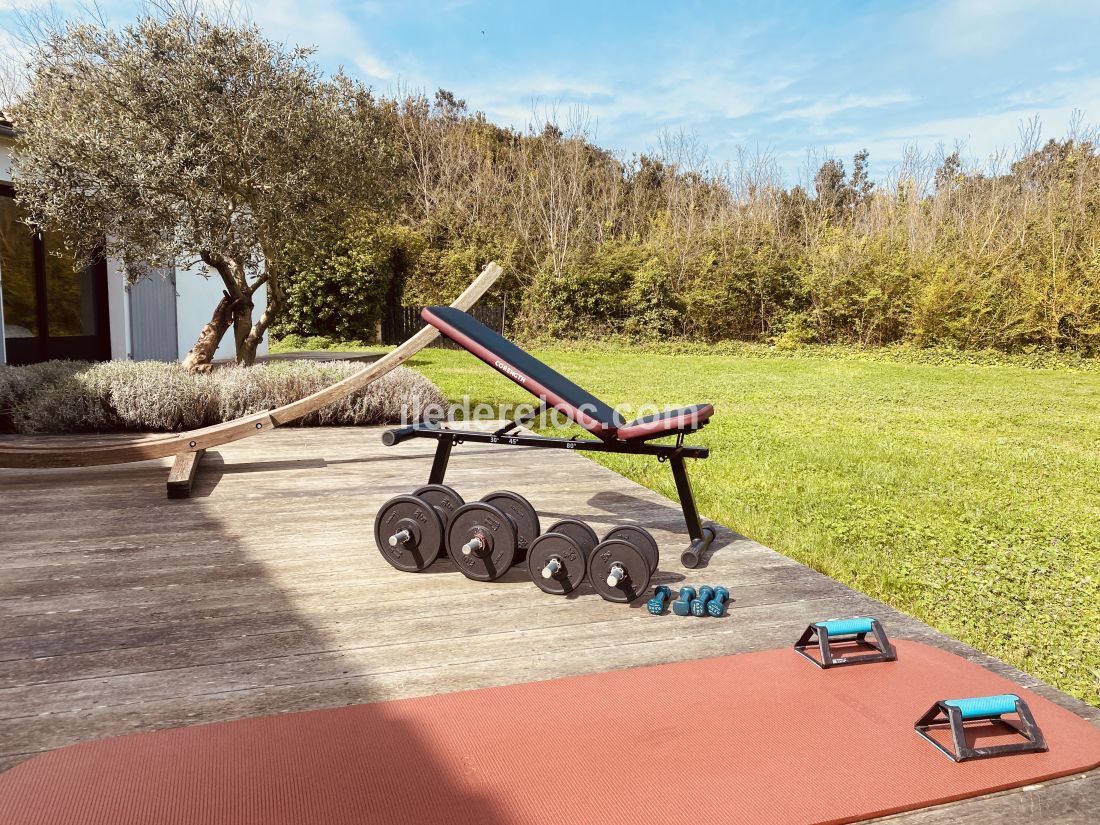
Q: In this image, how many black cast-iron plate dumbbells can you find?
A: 4